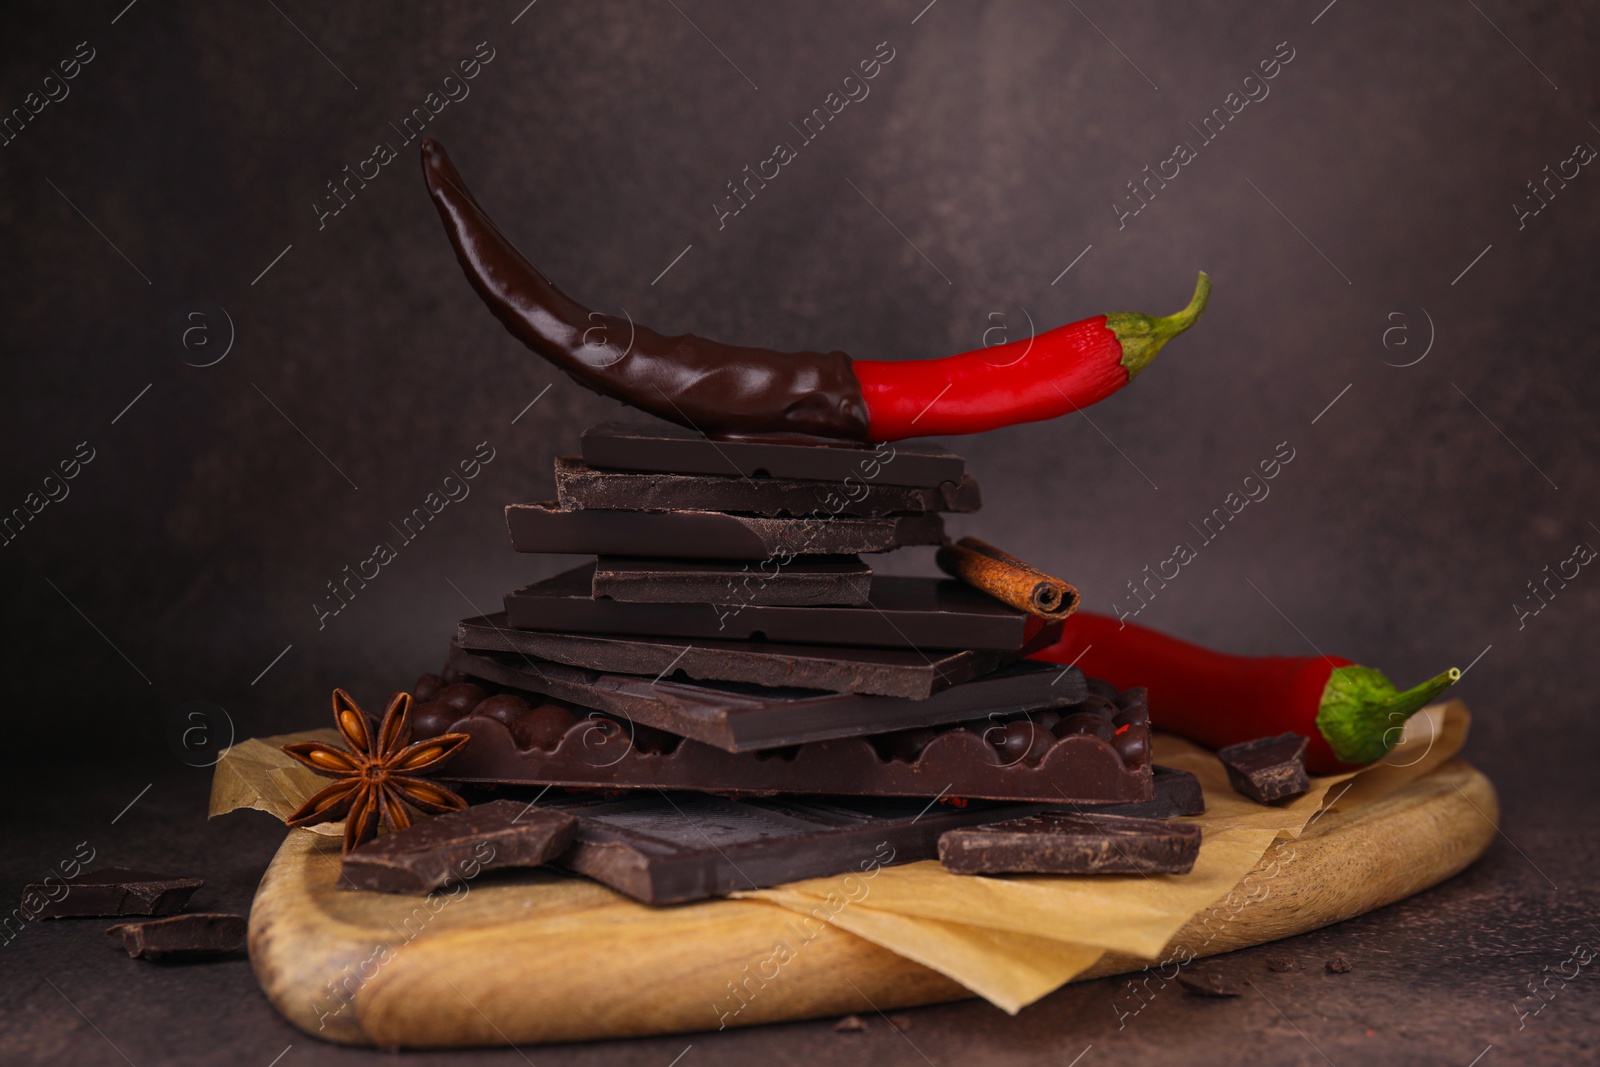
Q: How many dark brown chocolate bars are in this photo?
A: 9